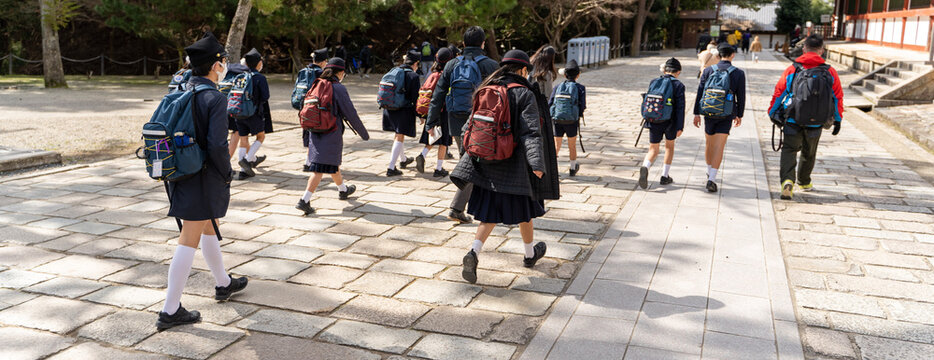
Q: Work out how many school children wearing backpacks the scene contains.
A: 12